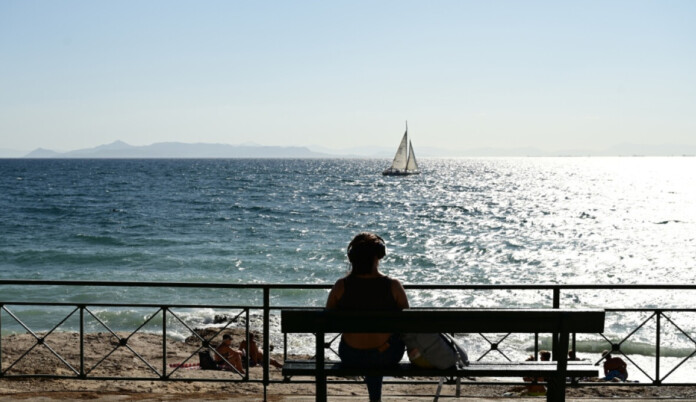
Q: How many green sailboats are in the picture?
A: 0